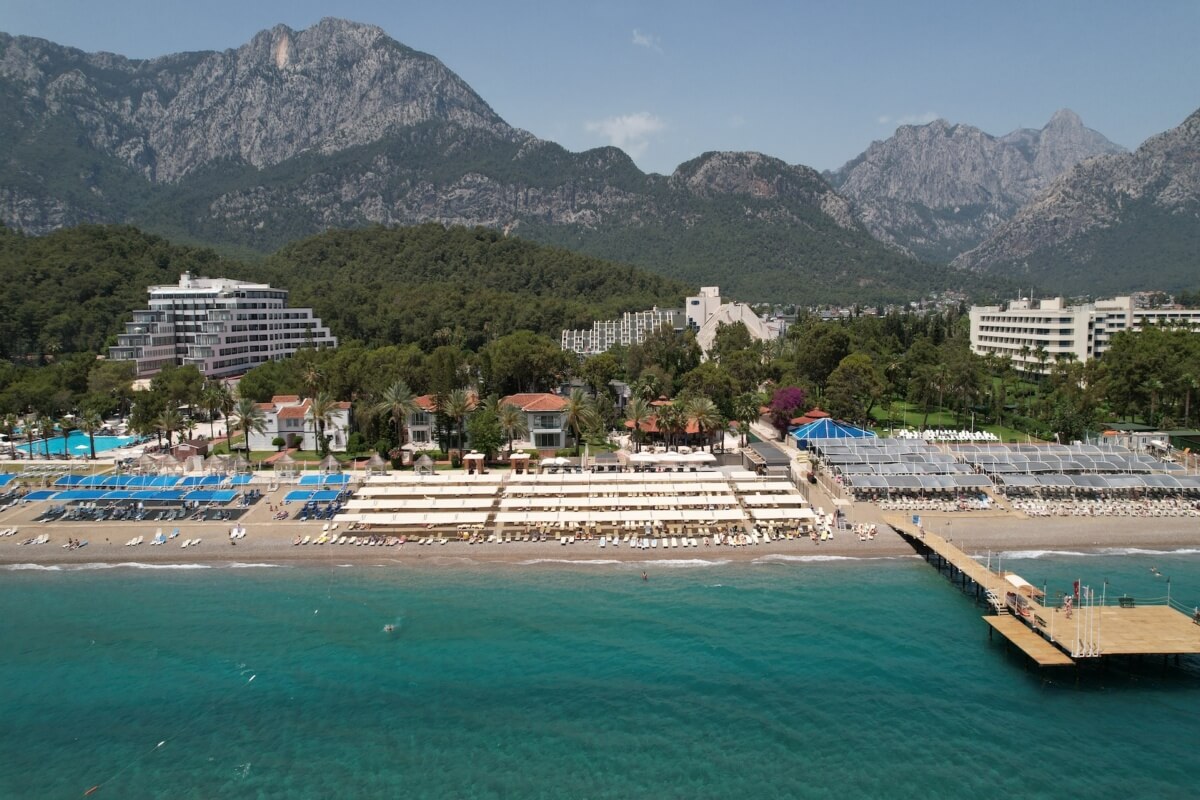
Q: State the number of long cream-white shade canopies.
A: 12